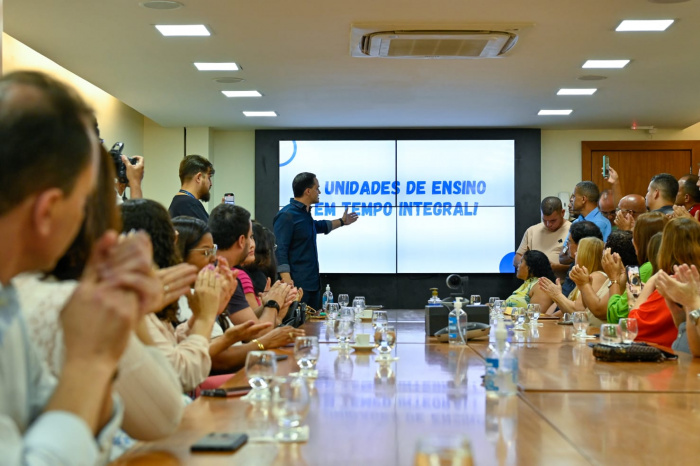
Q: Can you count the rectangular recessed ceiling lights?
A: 8